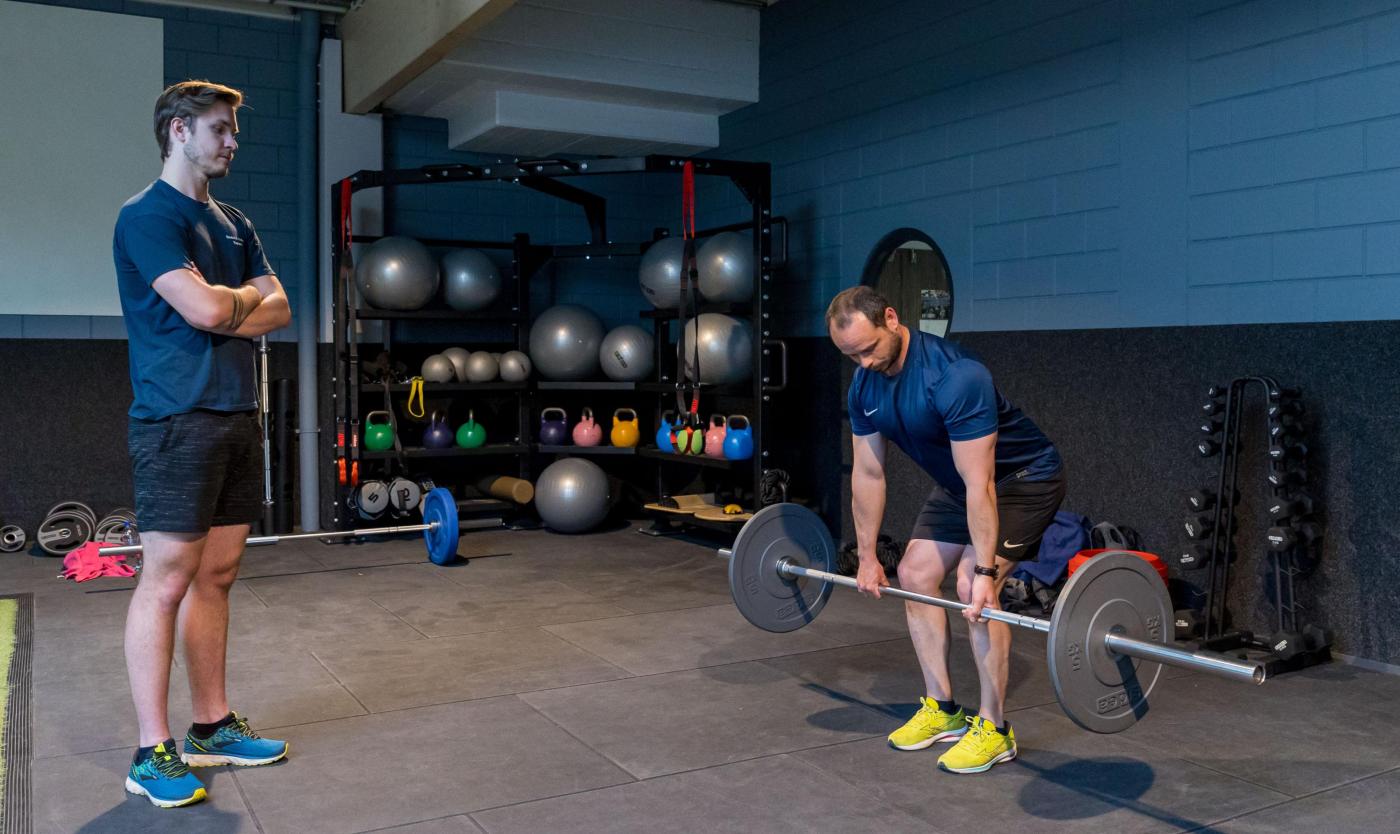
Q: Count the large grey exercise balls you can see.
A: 8